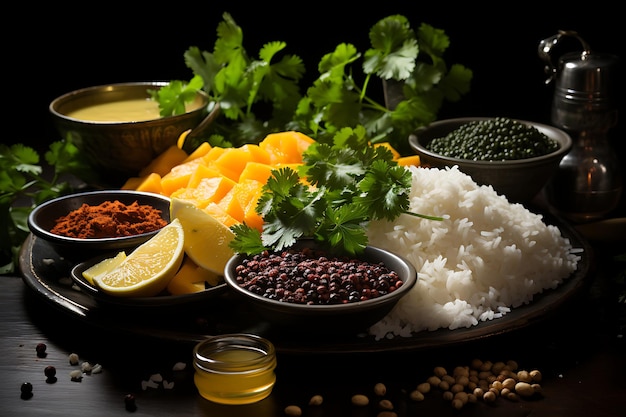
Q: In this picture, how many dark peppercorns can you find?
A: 4